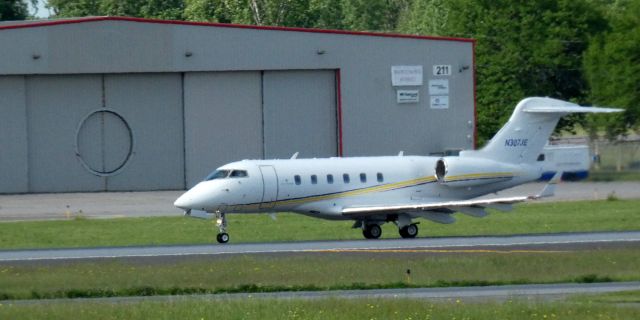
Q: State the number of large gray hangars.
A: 1